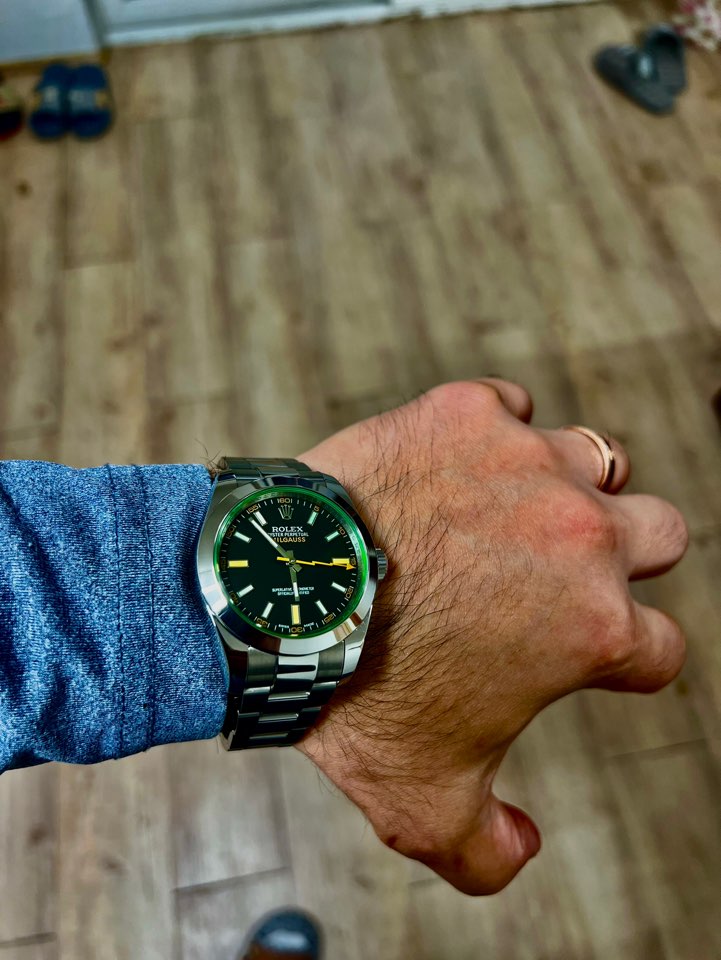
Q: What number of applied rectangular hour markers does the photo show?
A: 11